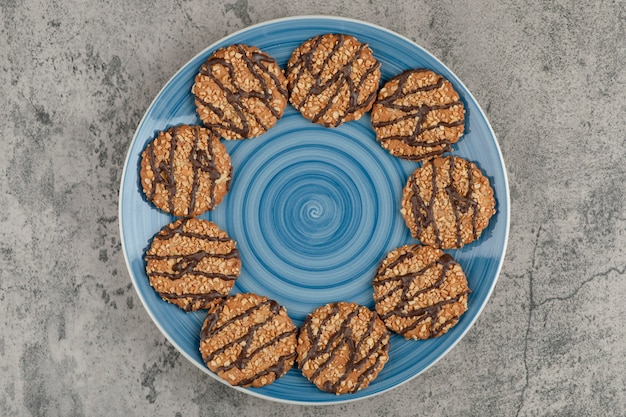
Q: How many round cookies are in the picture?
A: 9